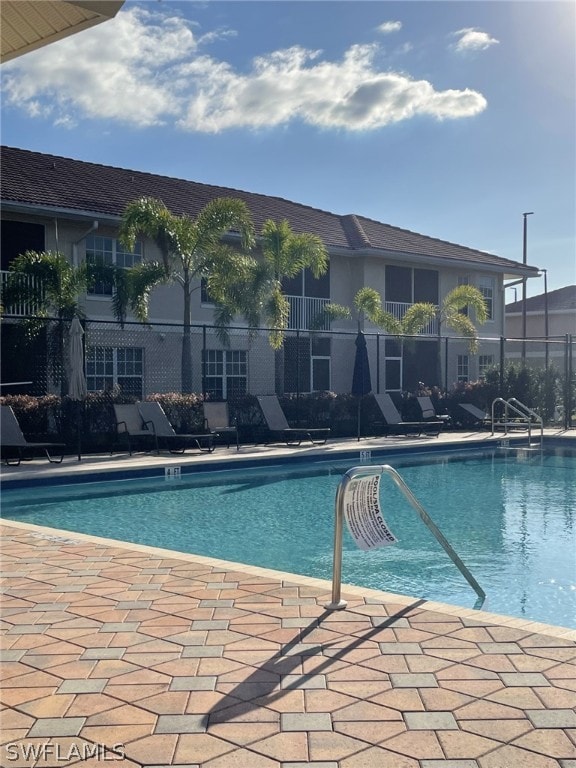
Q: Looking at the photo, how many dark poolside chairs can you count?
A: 8